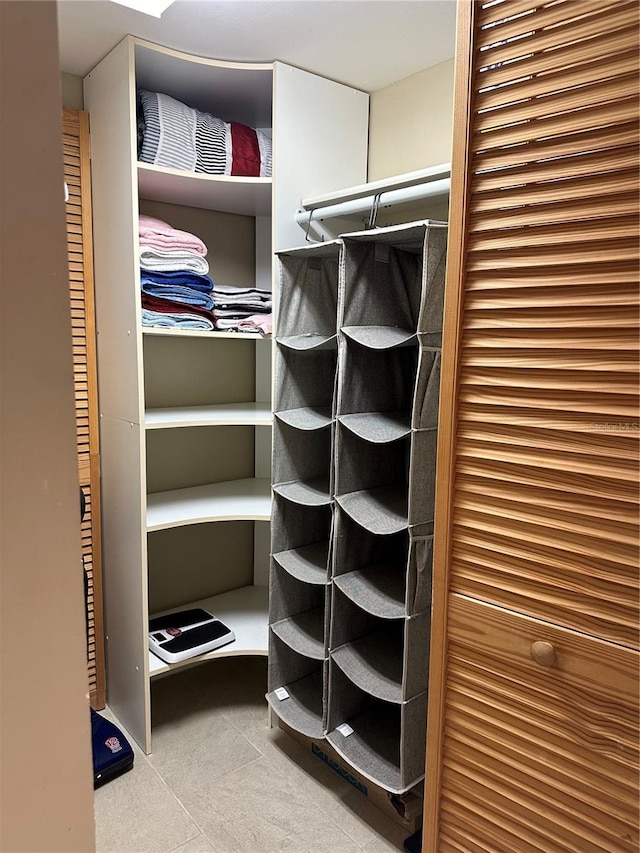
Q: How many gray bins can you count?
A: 12